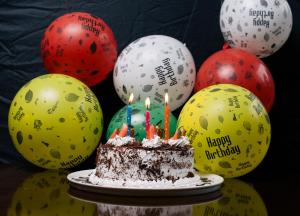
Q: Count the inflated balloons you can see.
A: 7